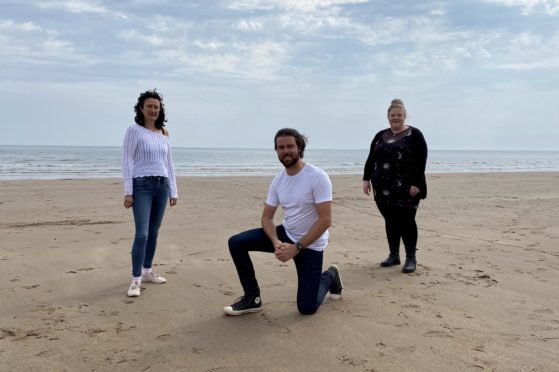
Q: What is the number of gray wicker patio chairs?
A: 0